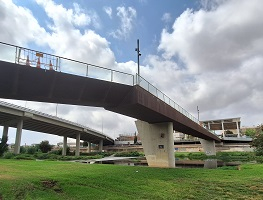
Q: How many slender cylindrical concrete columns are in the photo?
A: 6